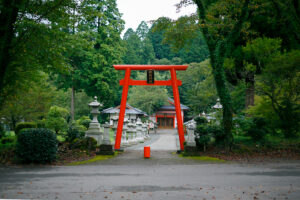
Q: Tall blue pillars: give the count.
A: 0